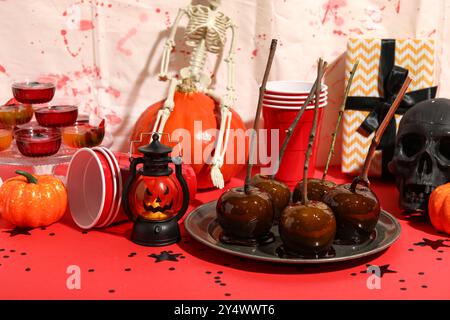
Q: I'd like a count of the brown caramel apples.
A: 5